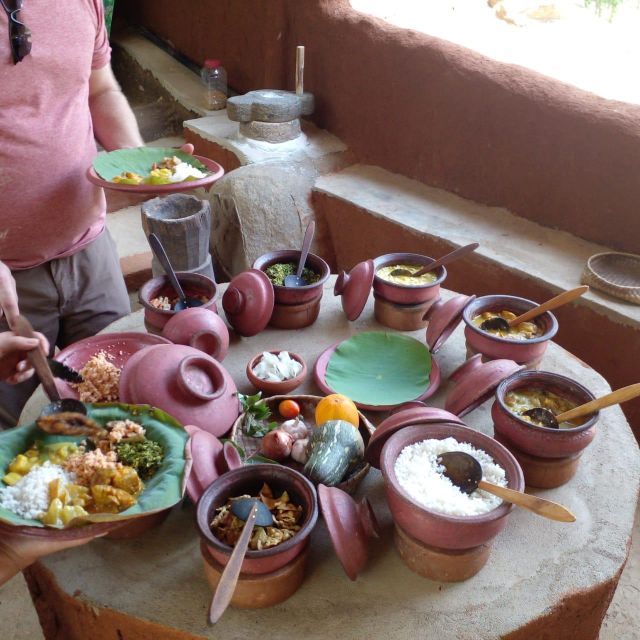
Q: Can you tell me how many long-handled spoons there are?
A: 8